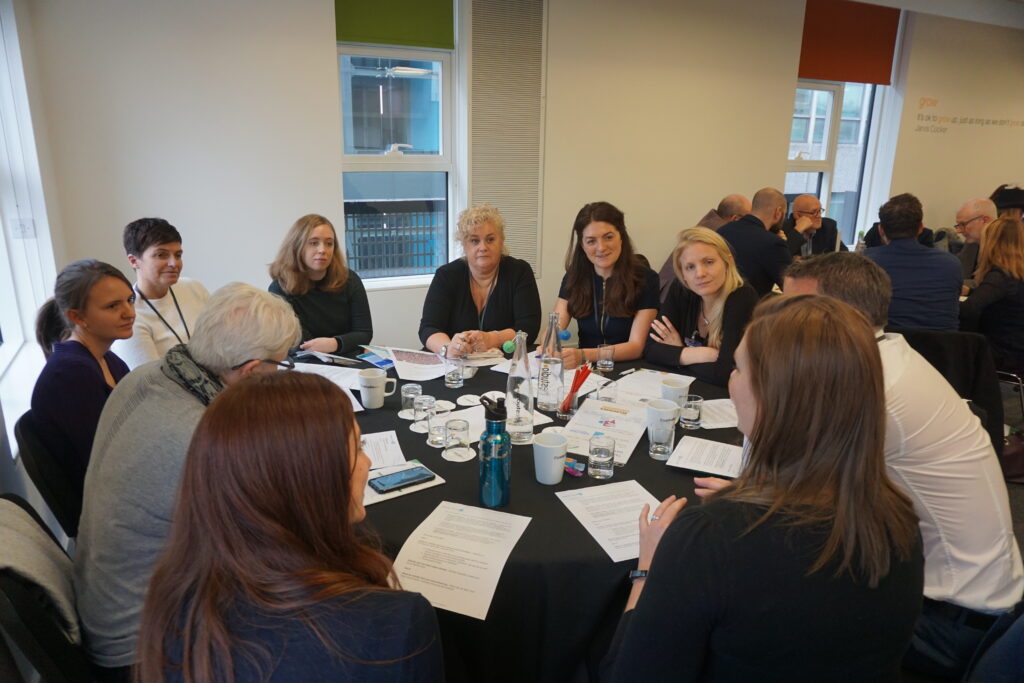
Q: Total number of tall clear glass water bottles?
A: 2